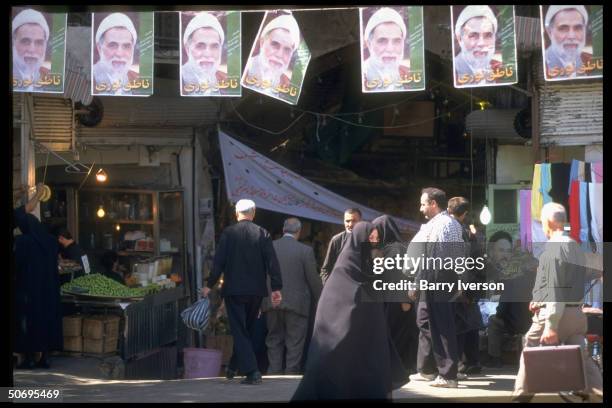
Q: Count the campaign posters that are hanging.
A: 7